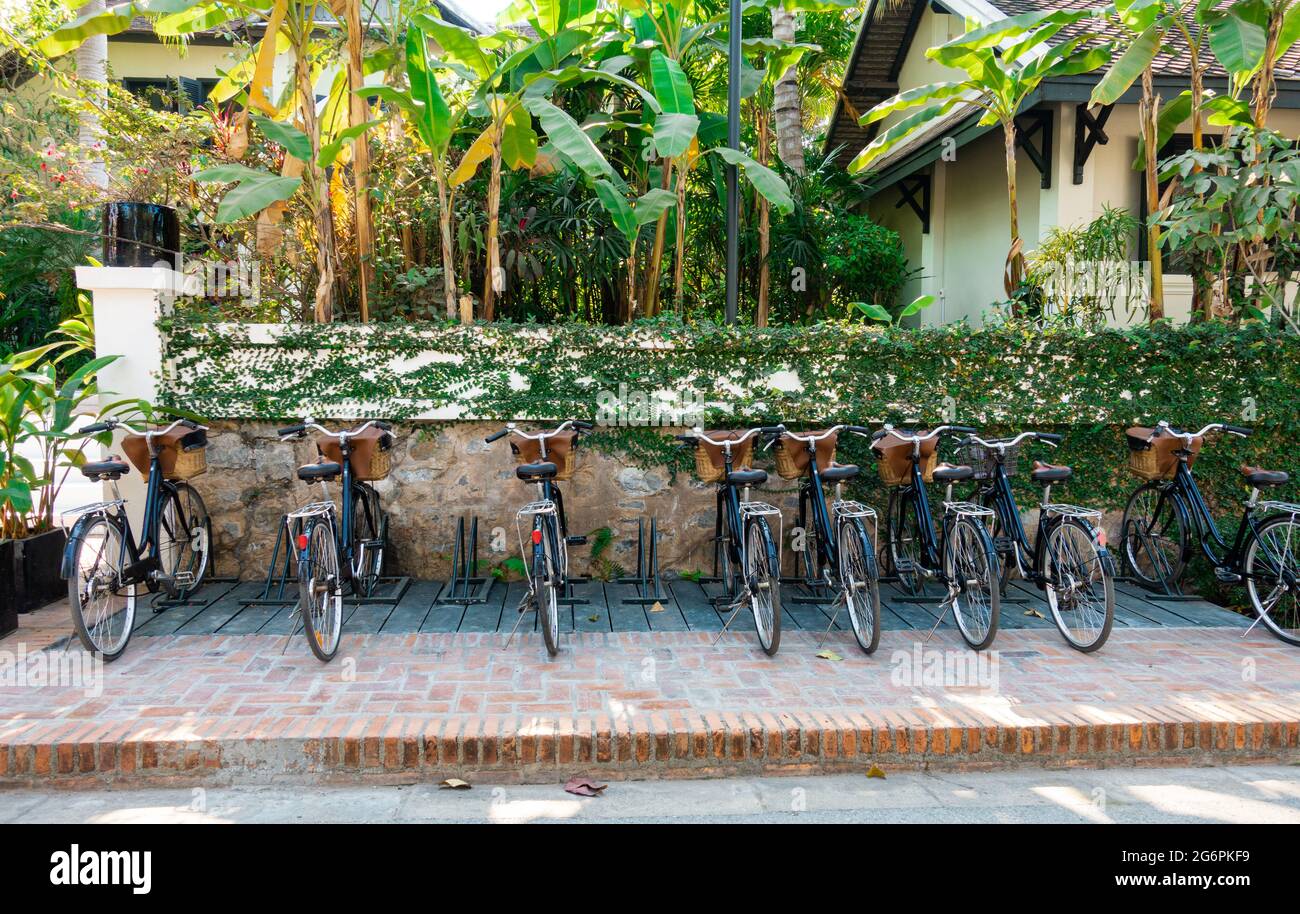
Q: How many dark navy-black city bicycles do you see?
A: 8